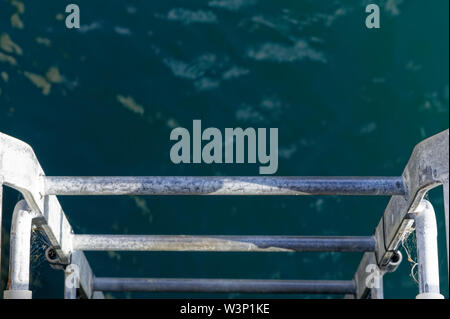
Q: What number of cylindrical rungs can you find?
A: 3